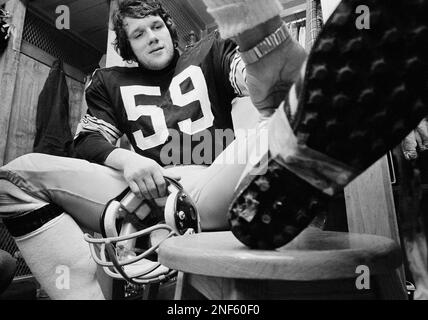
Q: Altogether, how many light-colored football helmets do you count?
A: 0